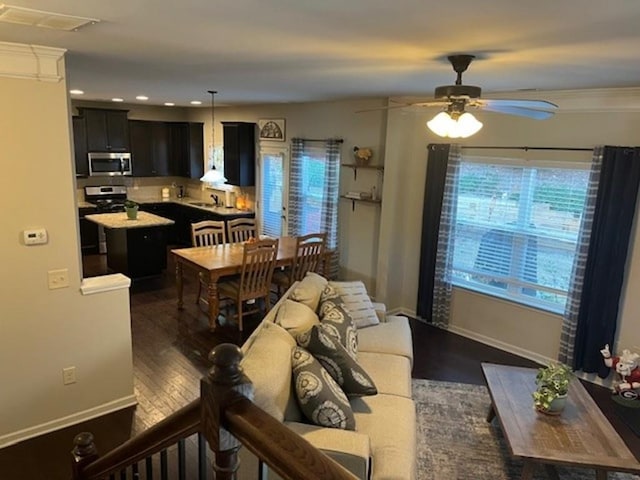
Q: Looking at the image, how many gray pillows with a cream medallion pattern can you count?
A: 4